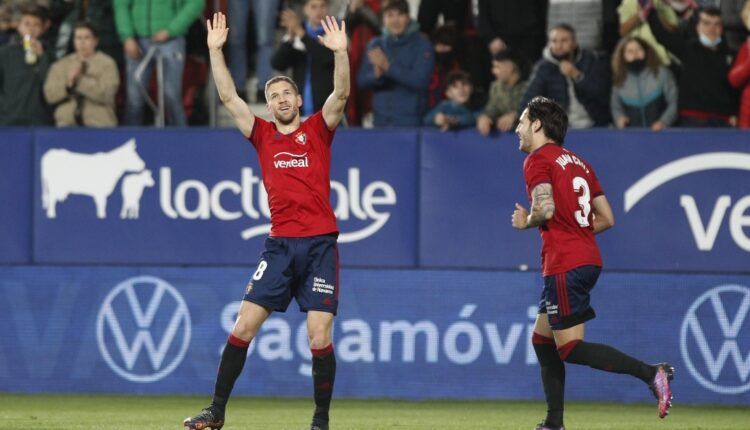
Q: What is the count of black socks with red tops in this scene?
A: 4